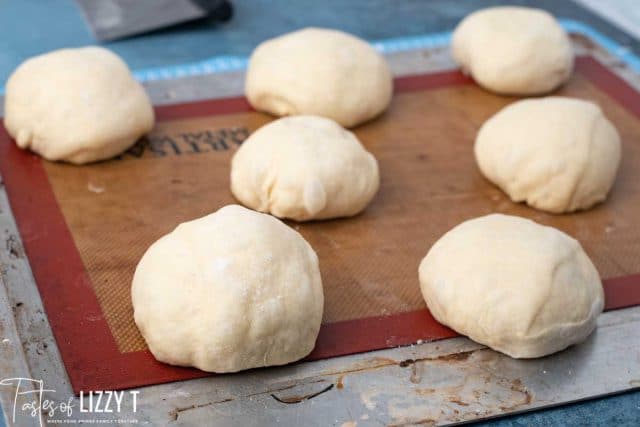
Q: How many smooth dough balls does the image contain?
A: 7